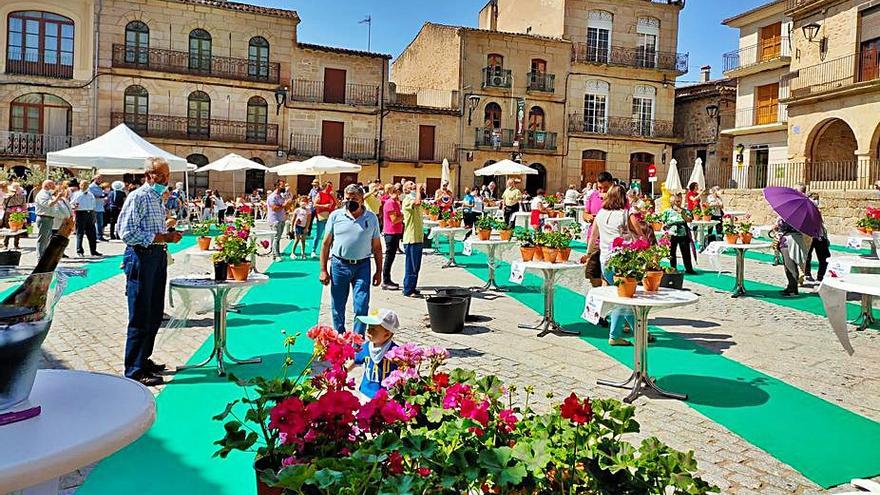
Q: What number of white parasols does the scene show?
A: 7